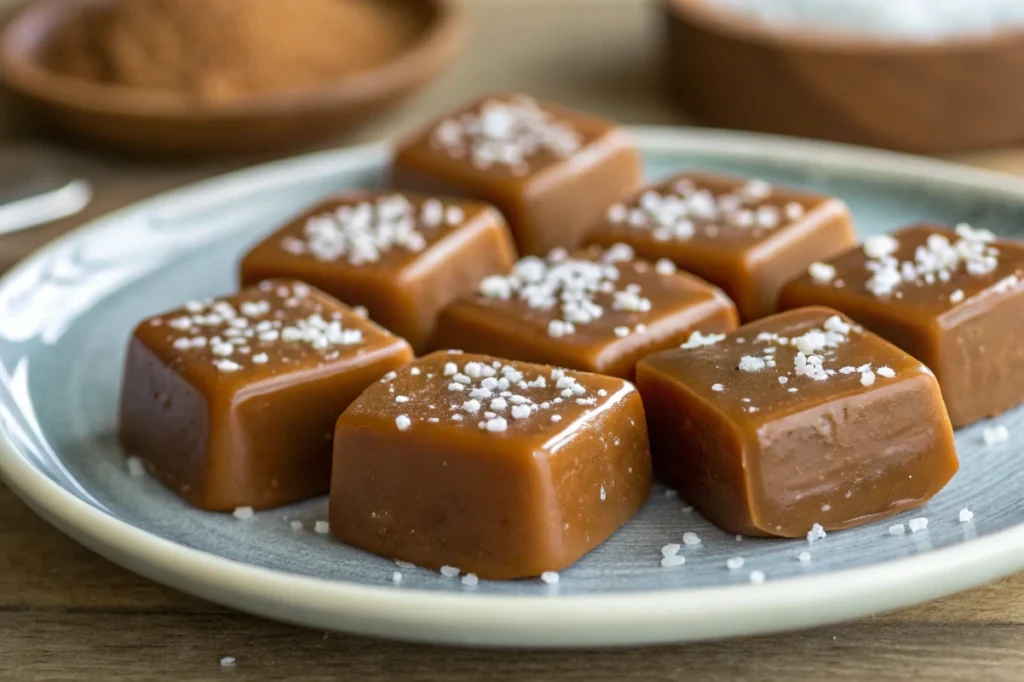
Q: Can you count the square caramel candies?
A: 8